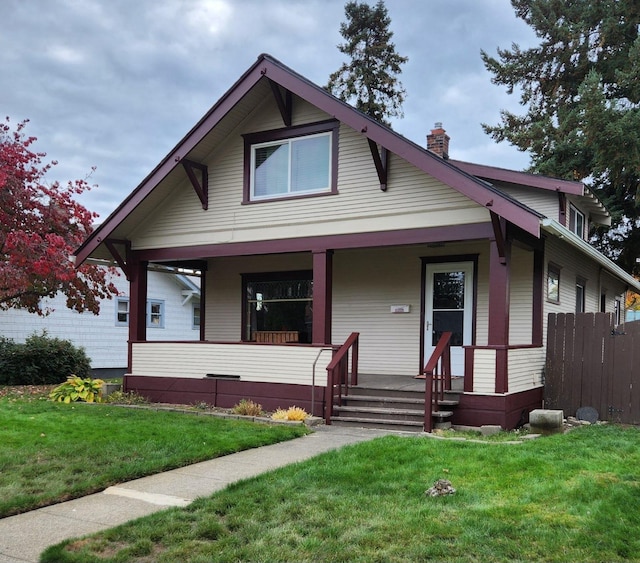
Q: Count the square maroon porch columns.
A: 3